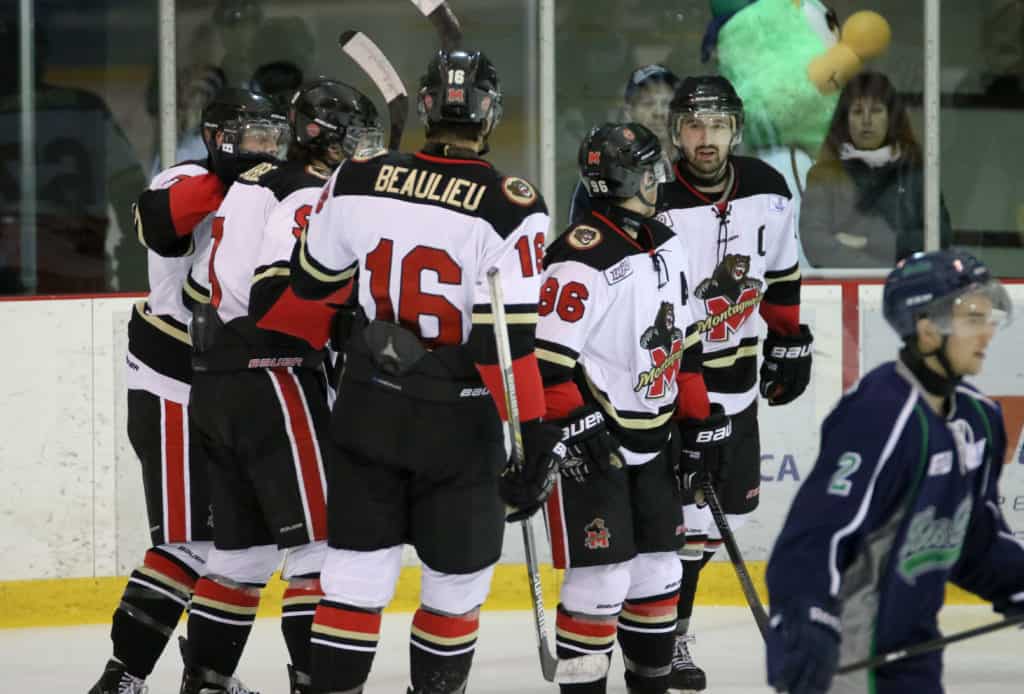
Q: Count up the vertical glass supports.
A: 4